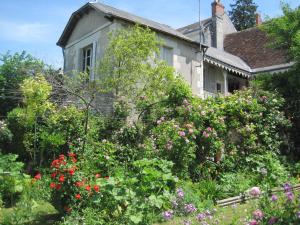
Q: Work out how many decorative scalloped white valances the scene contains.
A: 1